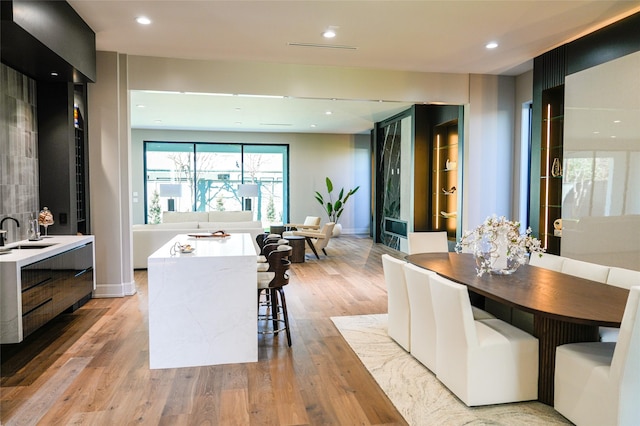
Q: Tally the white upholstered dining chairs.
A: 8